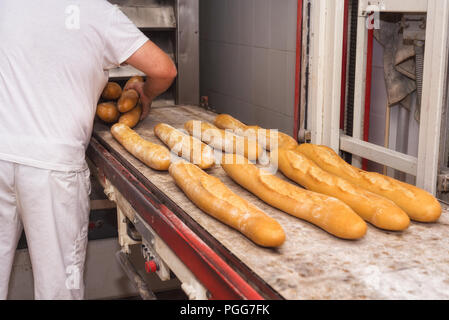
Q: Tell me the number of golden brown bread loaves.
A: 13